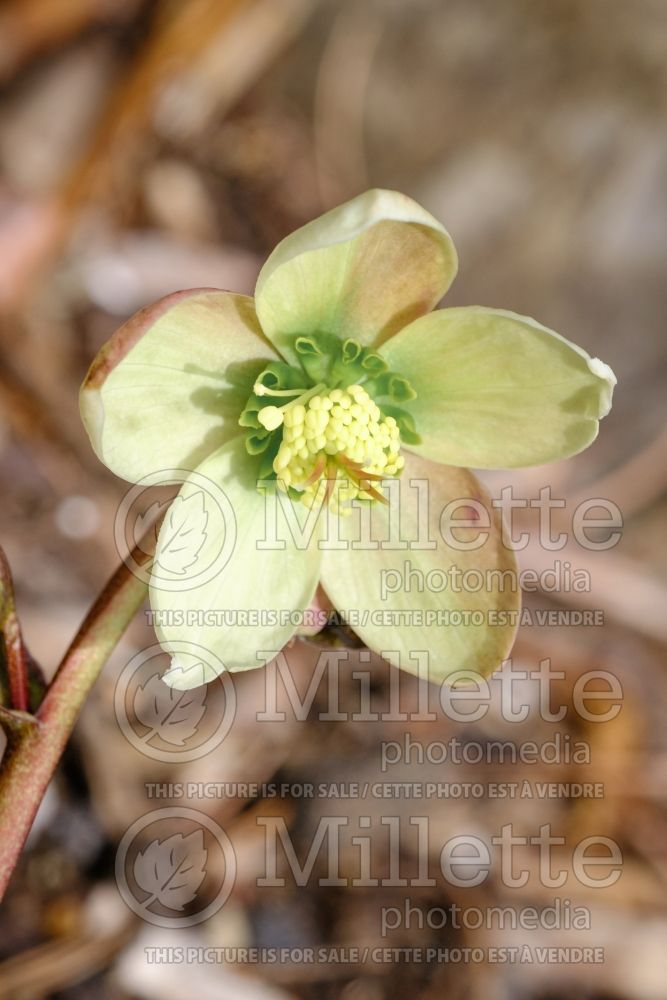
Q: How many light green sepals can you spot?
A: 5